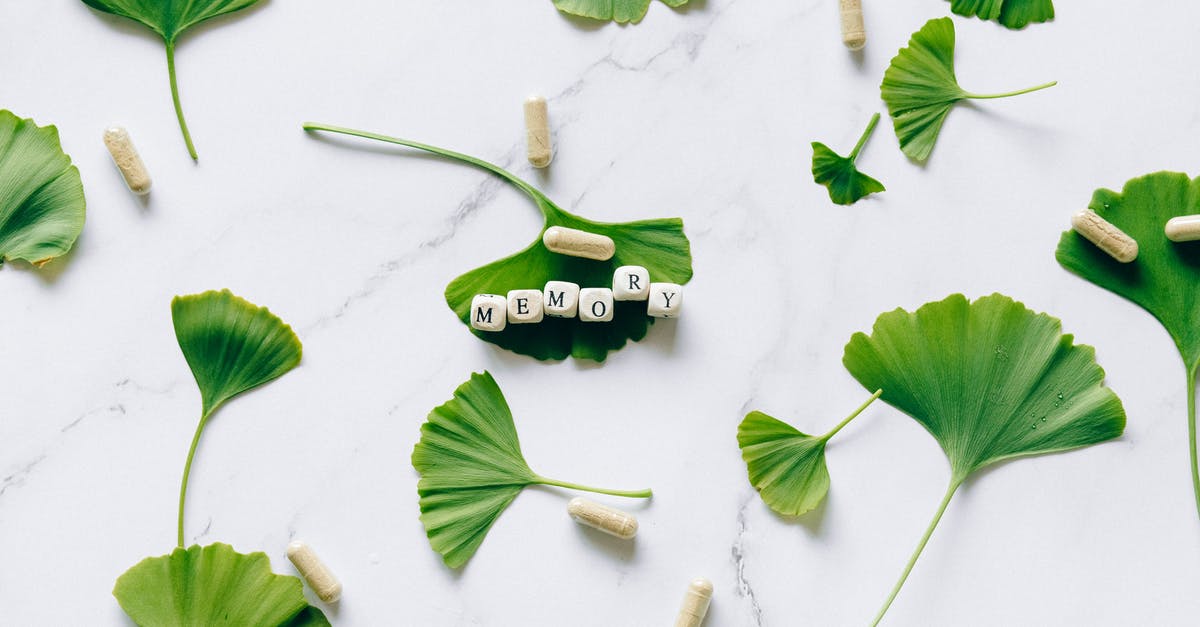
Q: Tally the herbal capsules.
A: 9